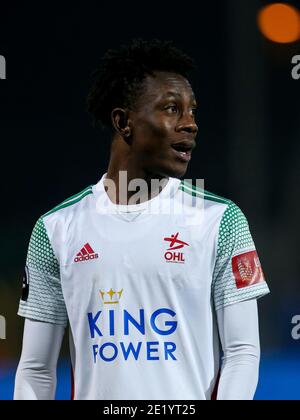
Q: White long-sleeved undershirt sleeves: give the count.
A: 2